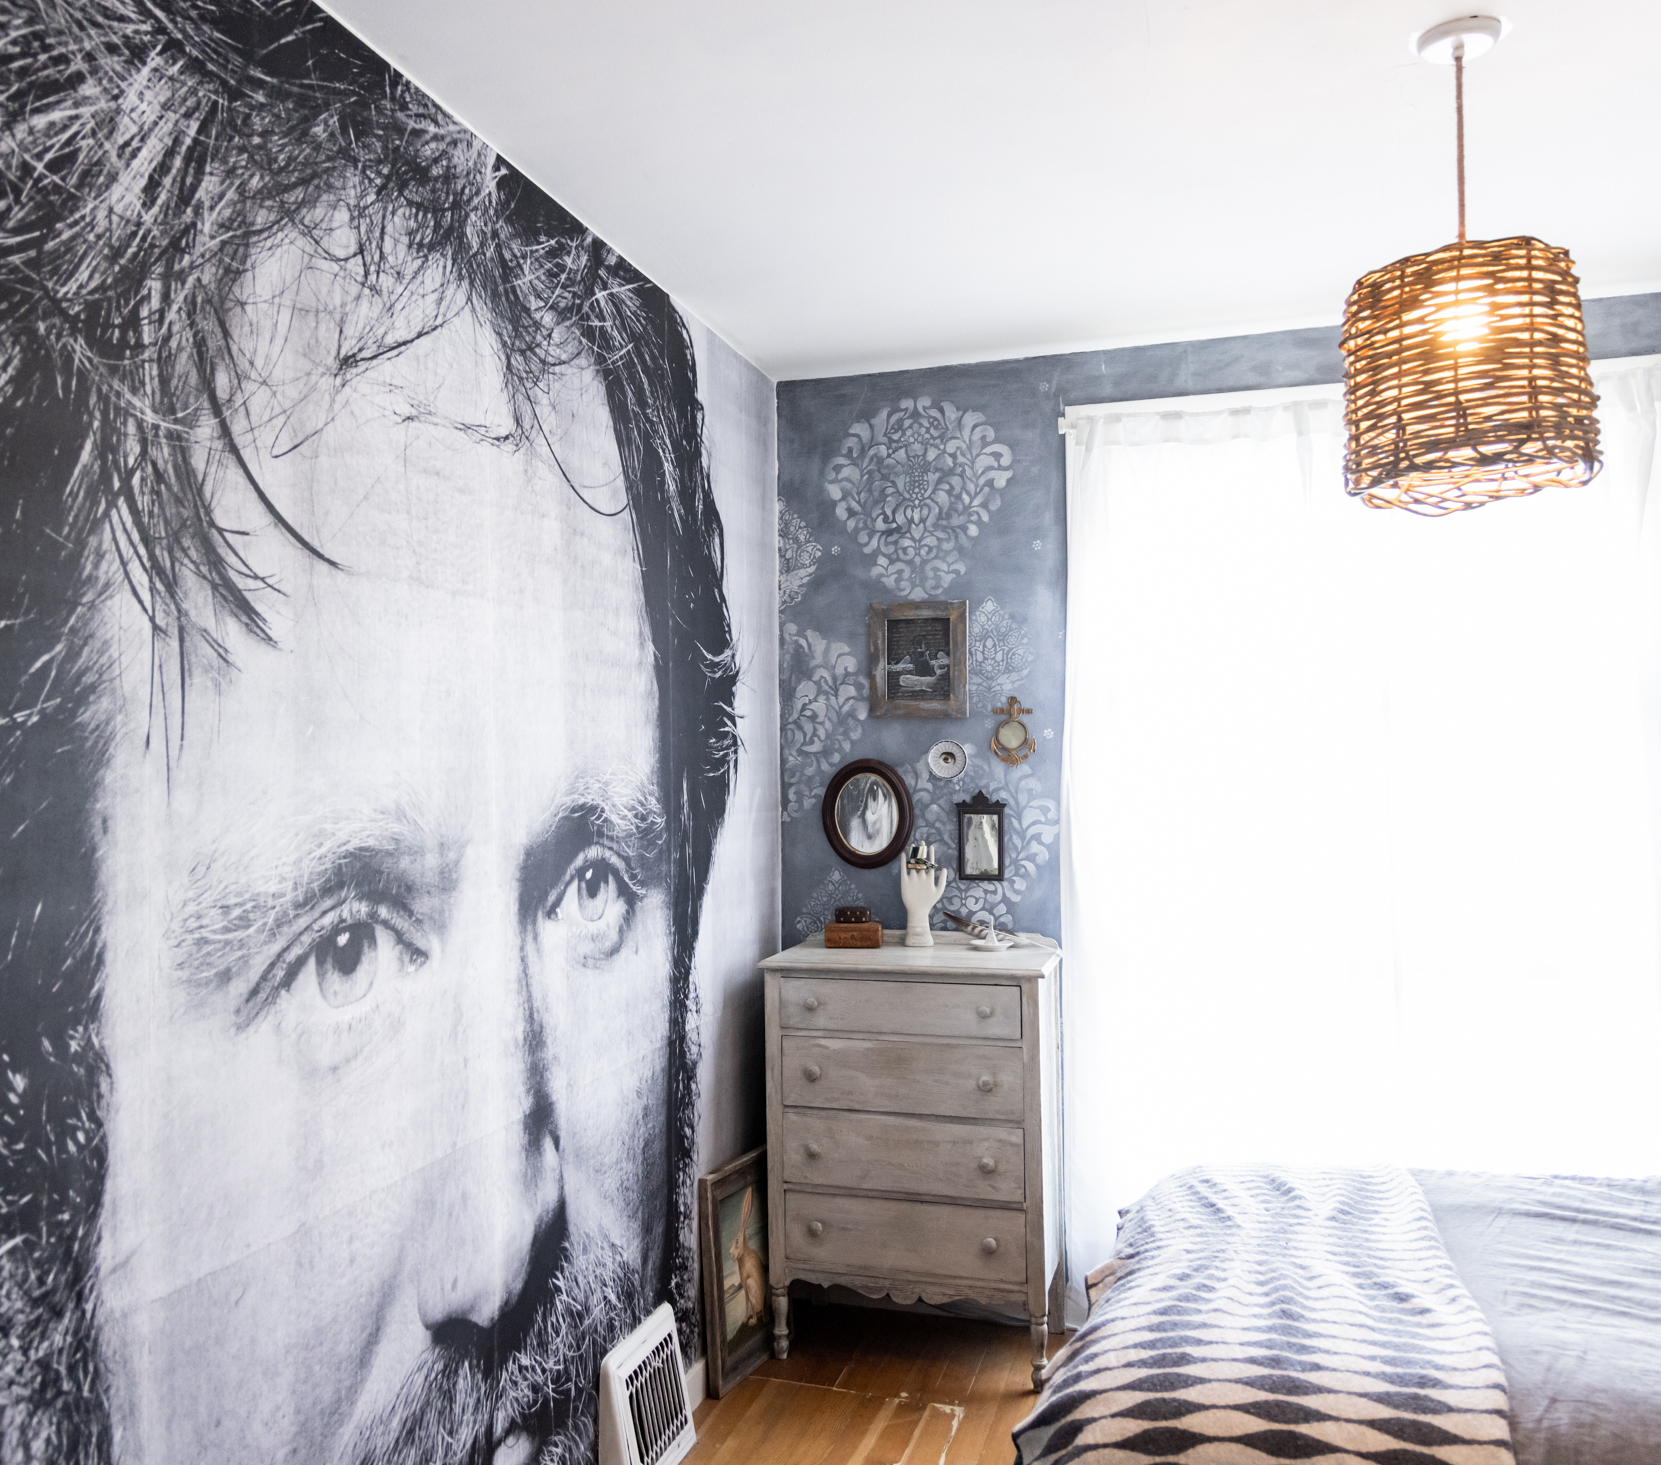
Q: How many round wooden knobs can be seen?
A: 8